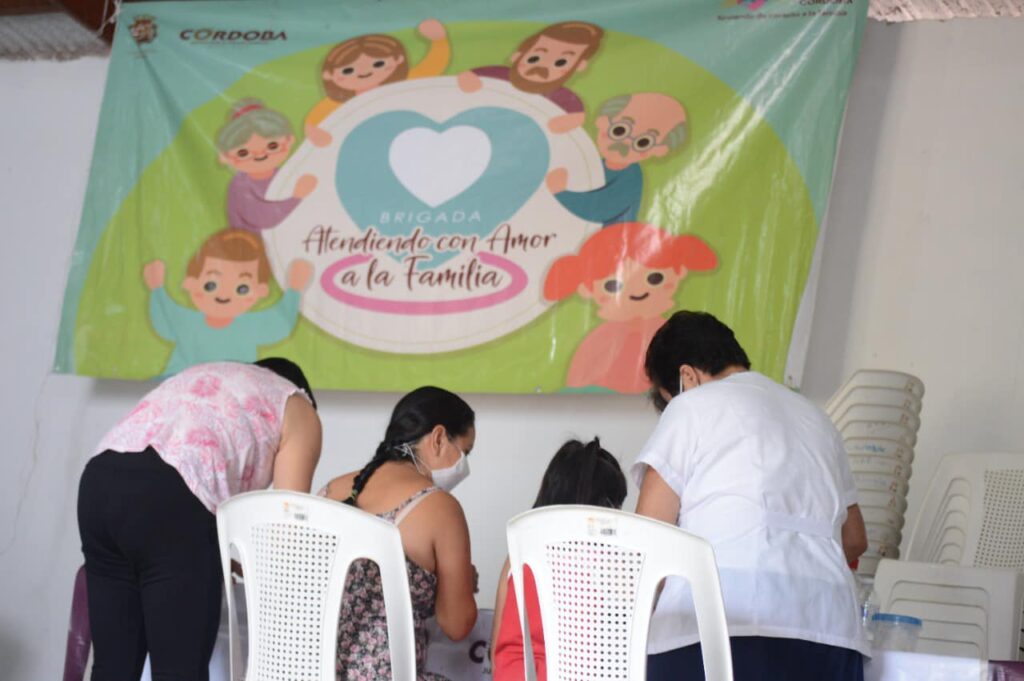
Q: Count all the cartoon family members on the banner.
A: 6